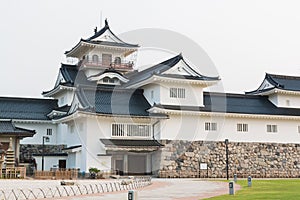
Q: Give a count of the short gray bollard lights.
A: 4